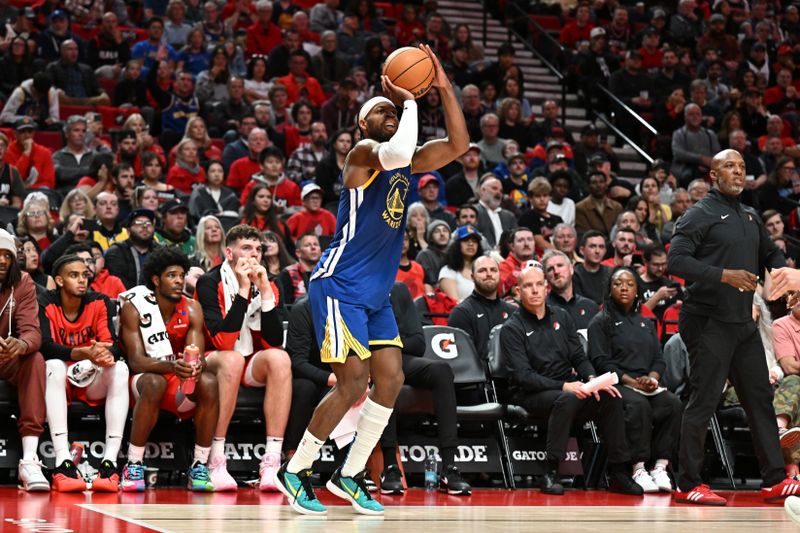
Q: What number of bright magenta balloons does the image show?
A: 0